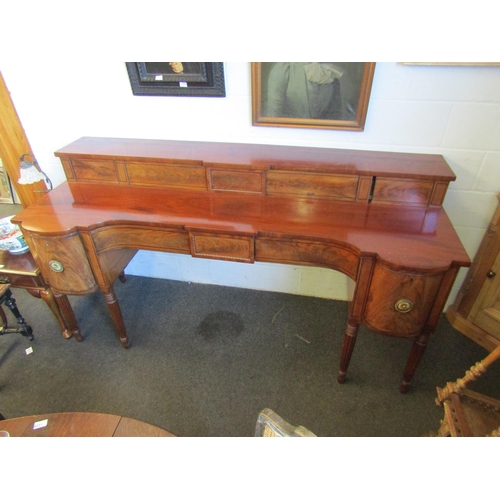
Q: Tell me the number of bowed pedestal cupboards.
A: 2